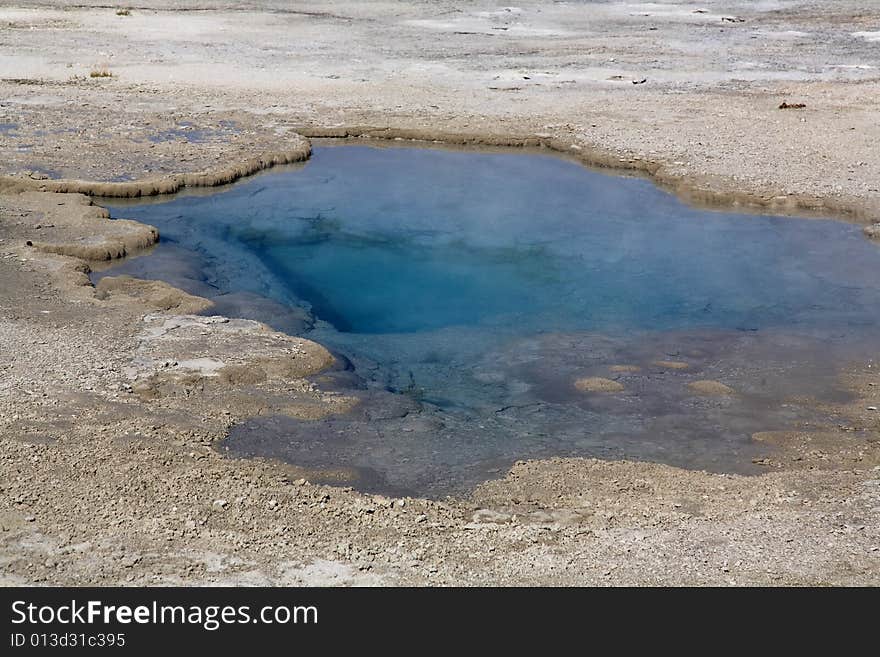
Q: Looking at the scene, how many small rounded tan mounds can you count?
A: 4